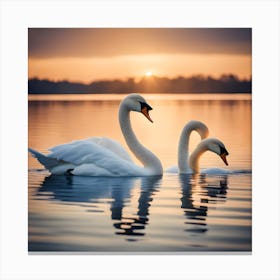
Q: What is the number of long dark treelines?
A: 1